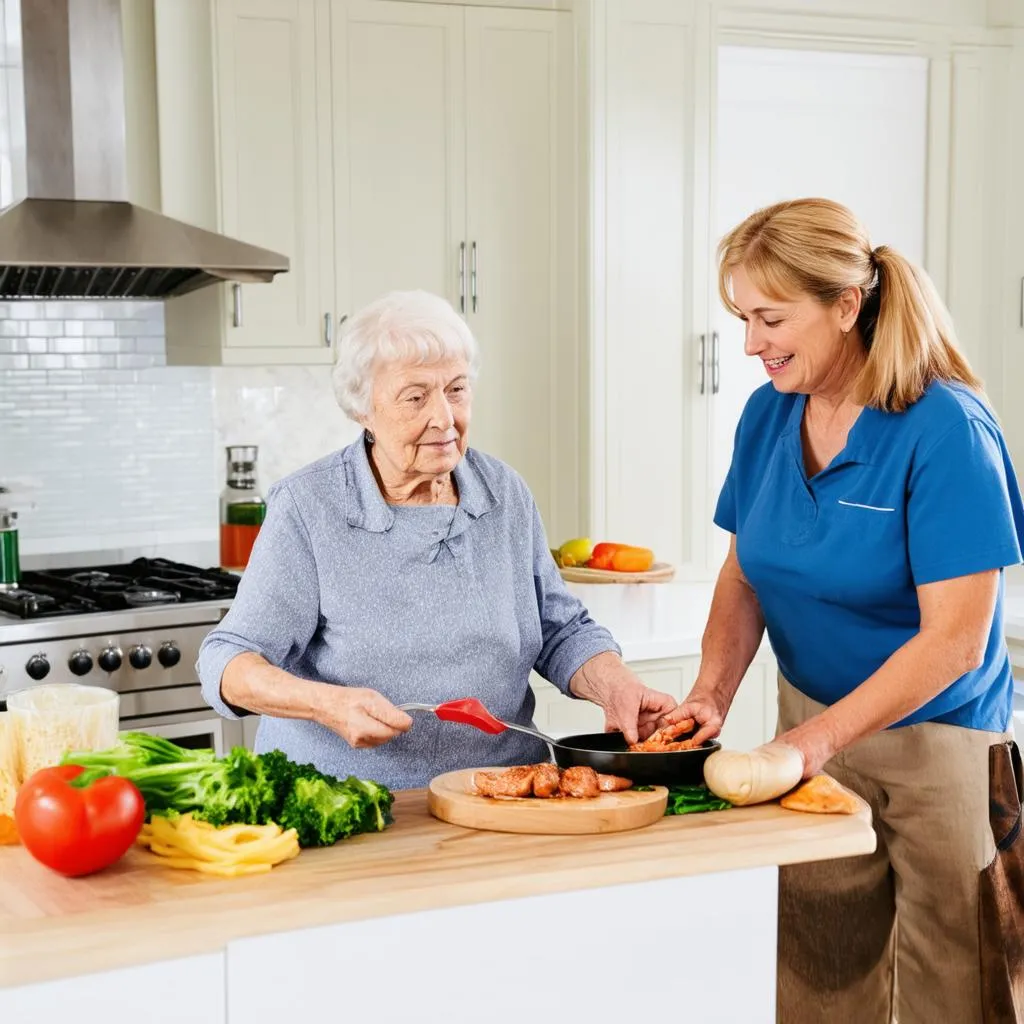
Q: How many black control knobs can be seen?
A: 5